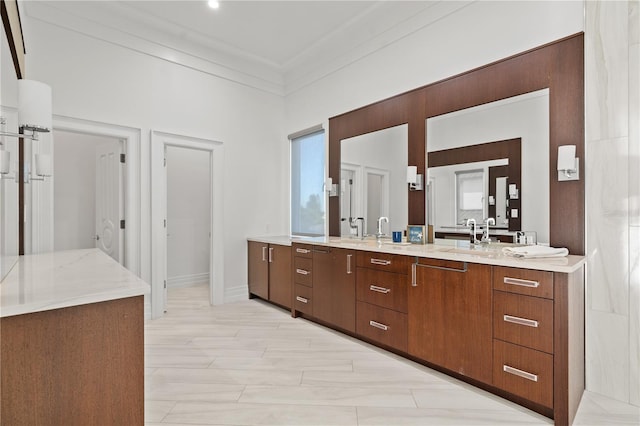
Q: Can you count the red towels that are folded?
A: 0